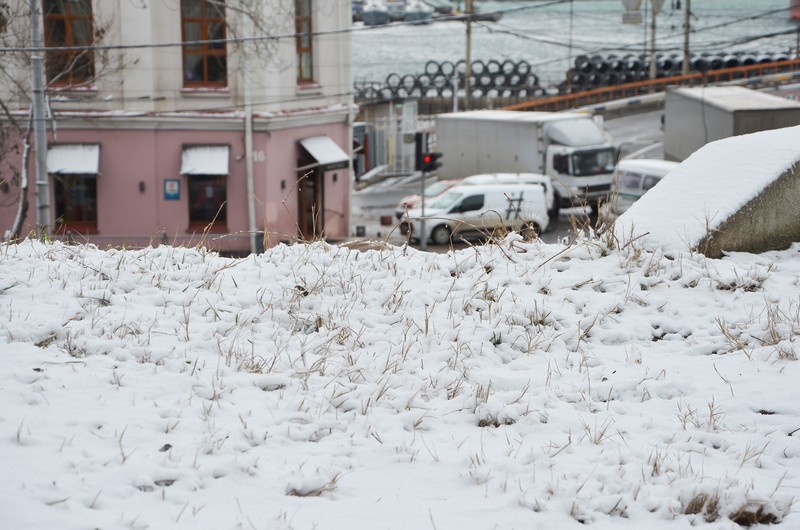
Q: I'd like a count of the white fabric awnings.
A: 3